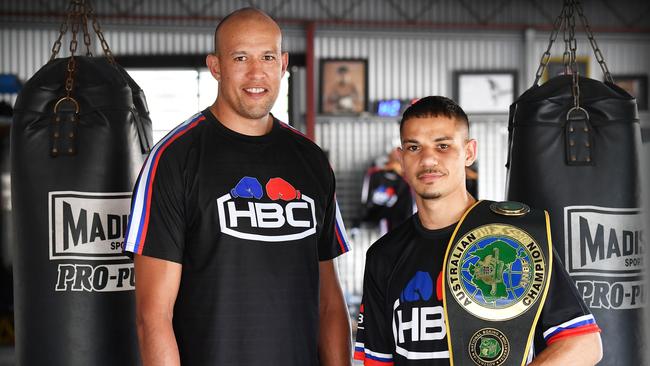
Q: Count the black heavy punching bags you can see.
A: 2